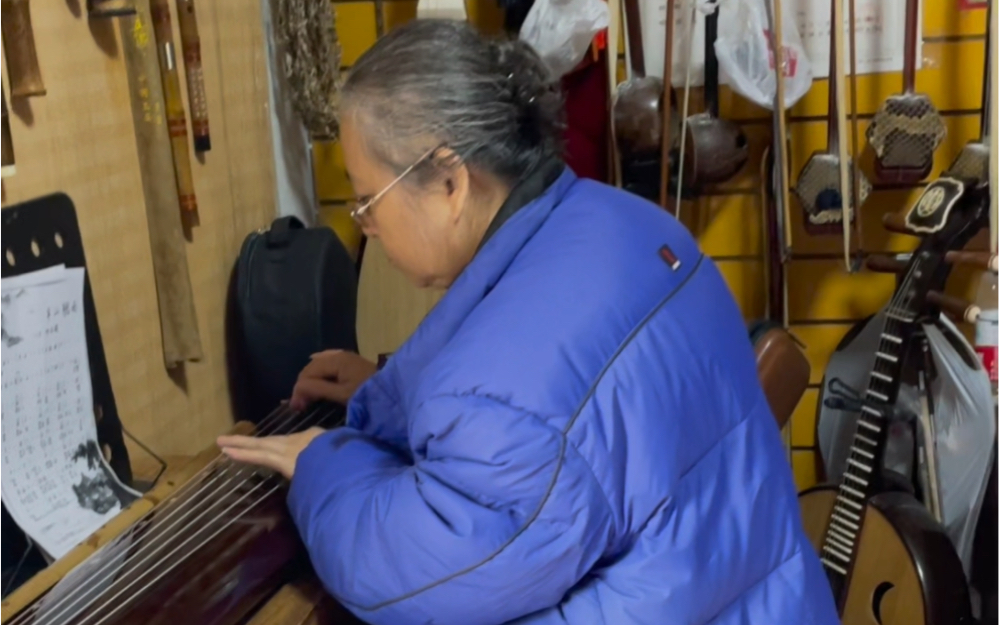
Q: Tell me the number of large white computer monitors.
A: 0